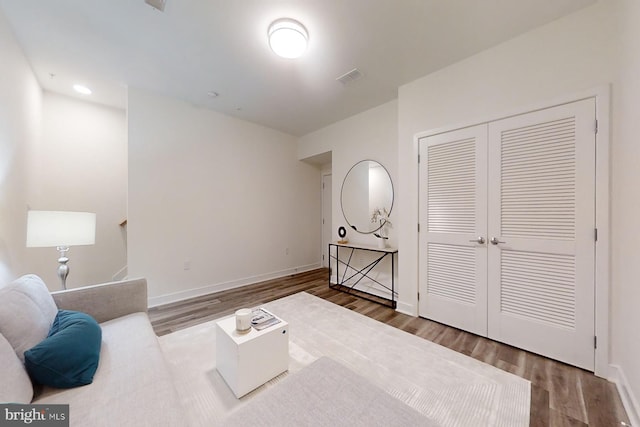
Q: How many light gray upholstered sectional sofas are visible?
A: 1